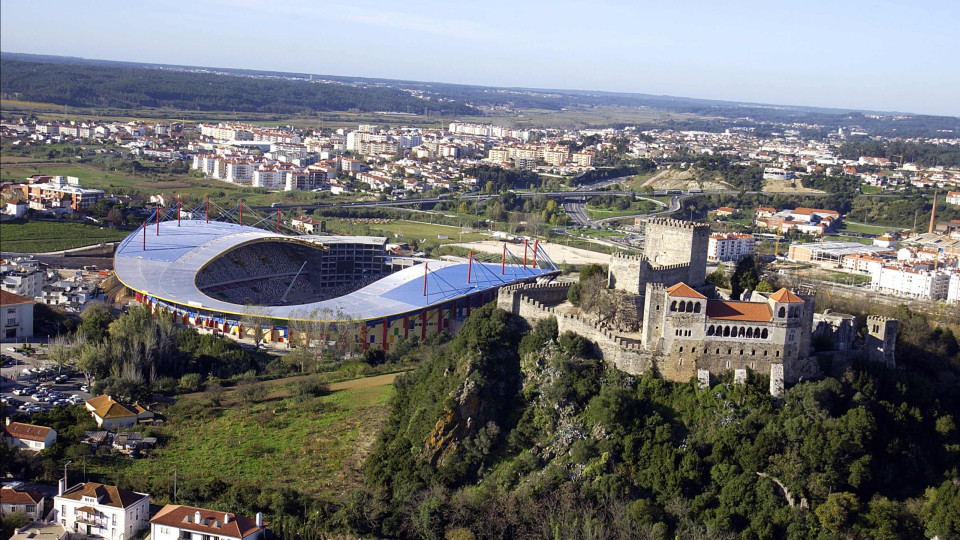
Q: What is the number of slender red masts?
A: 11